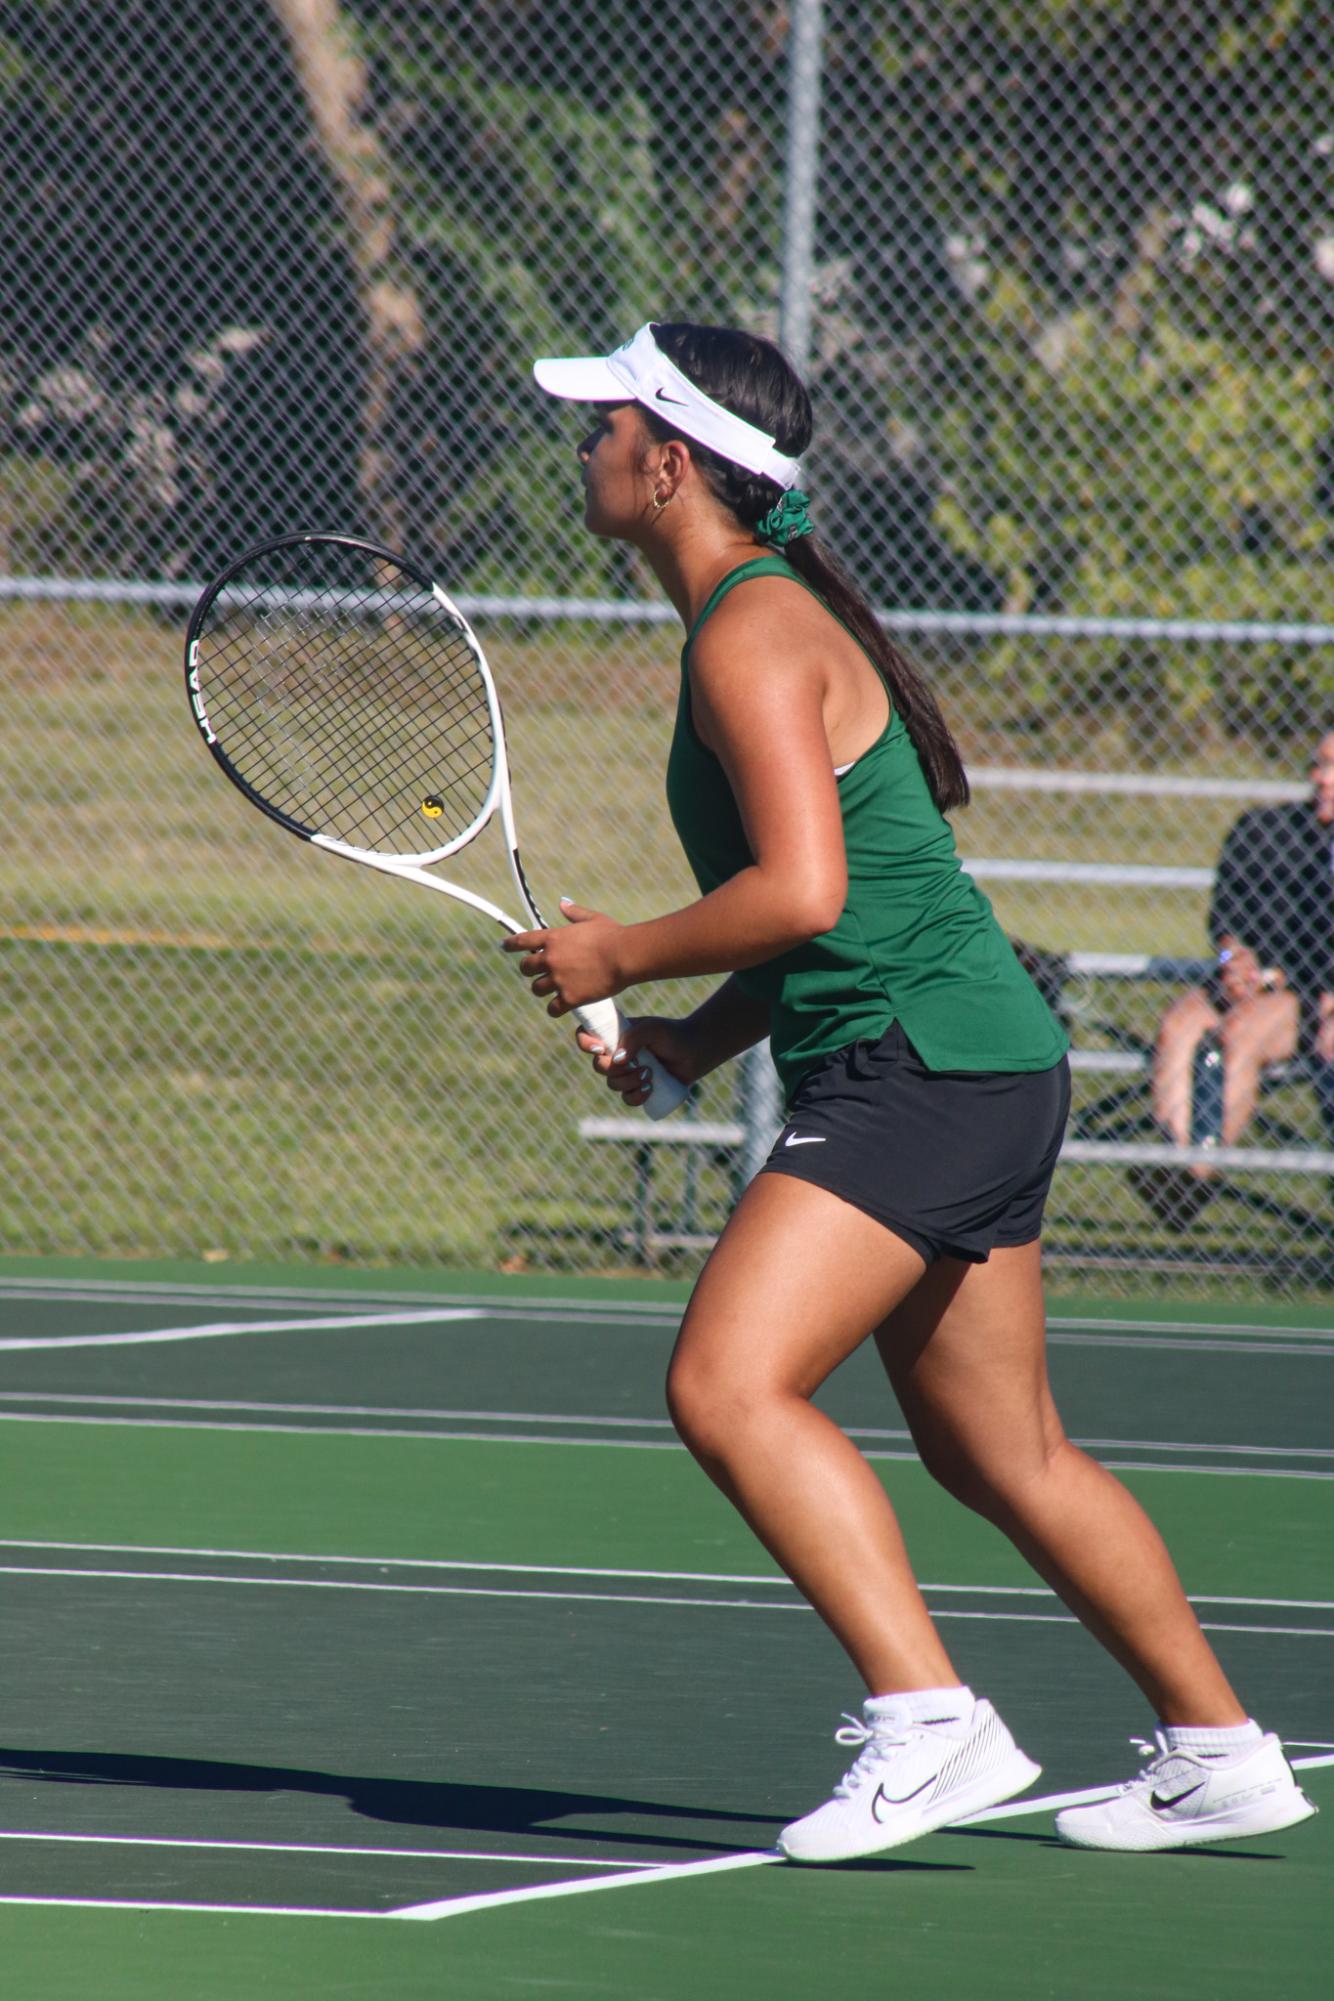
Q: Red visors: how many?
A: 0